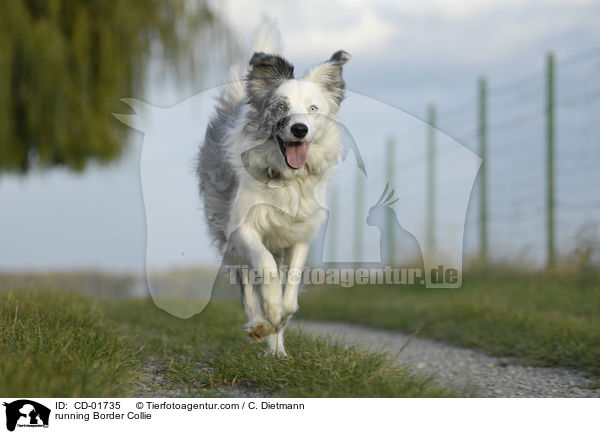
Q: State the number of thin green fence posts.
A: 6